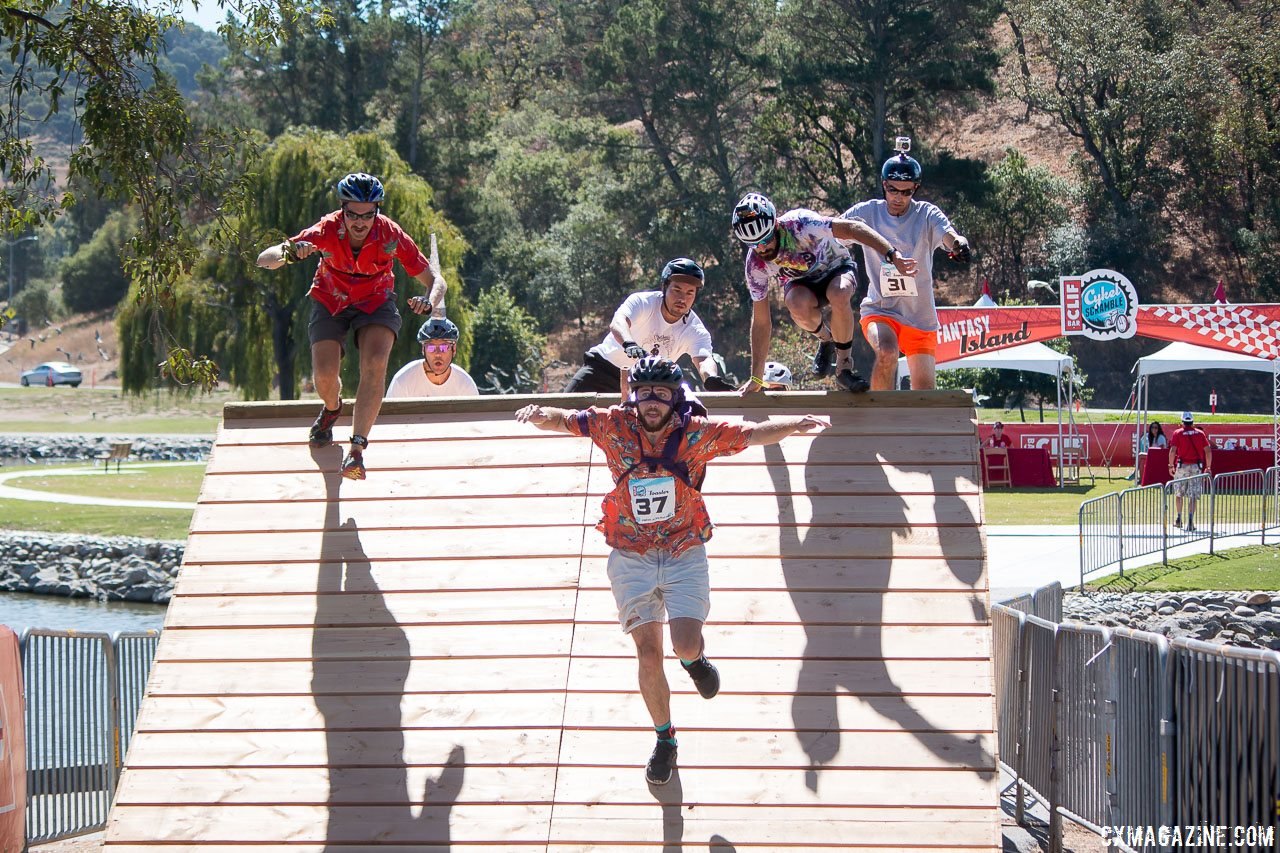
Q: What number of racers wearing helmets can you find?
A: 7